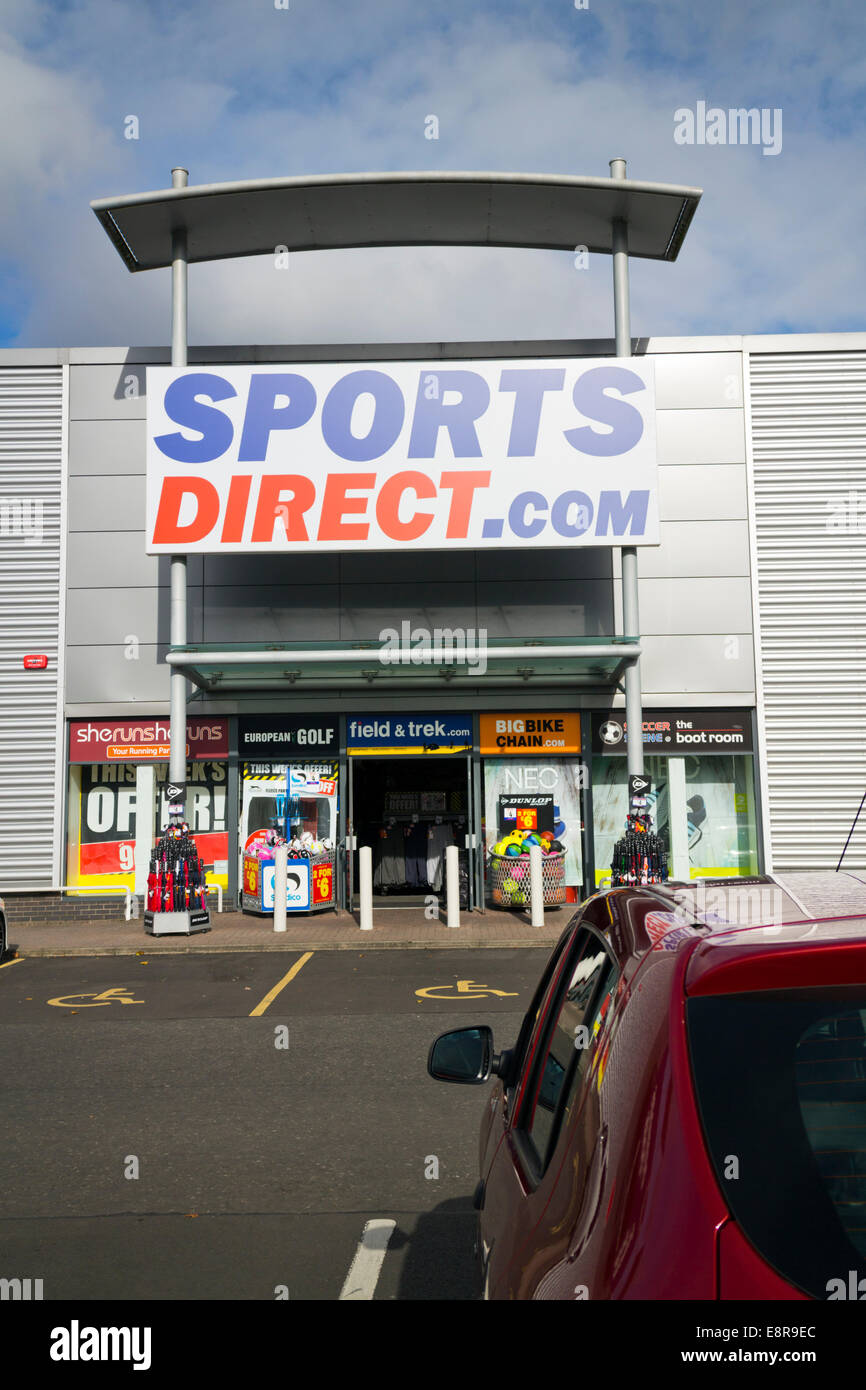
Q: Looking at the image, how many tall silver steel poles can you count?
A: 2